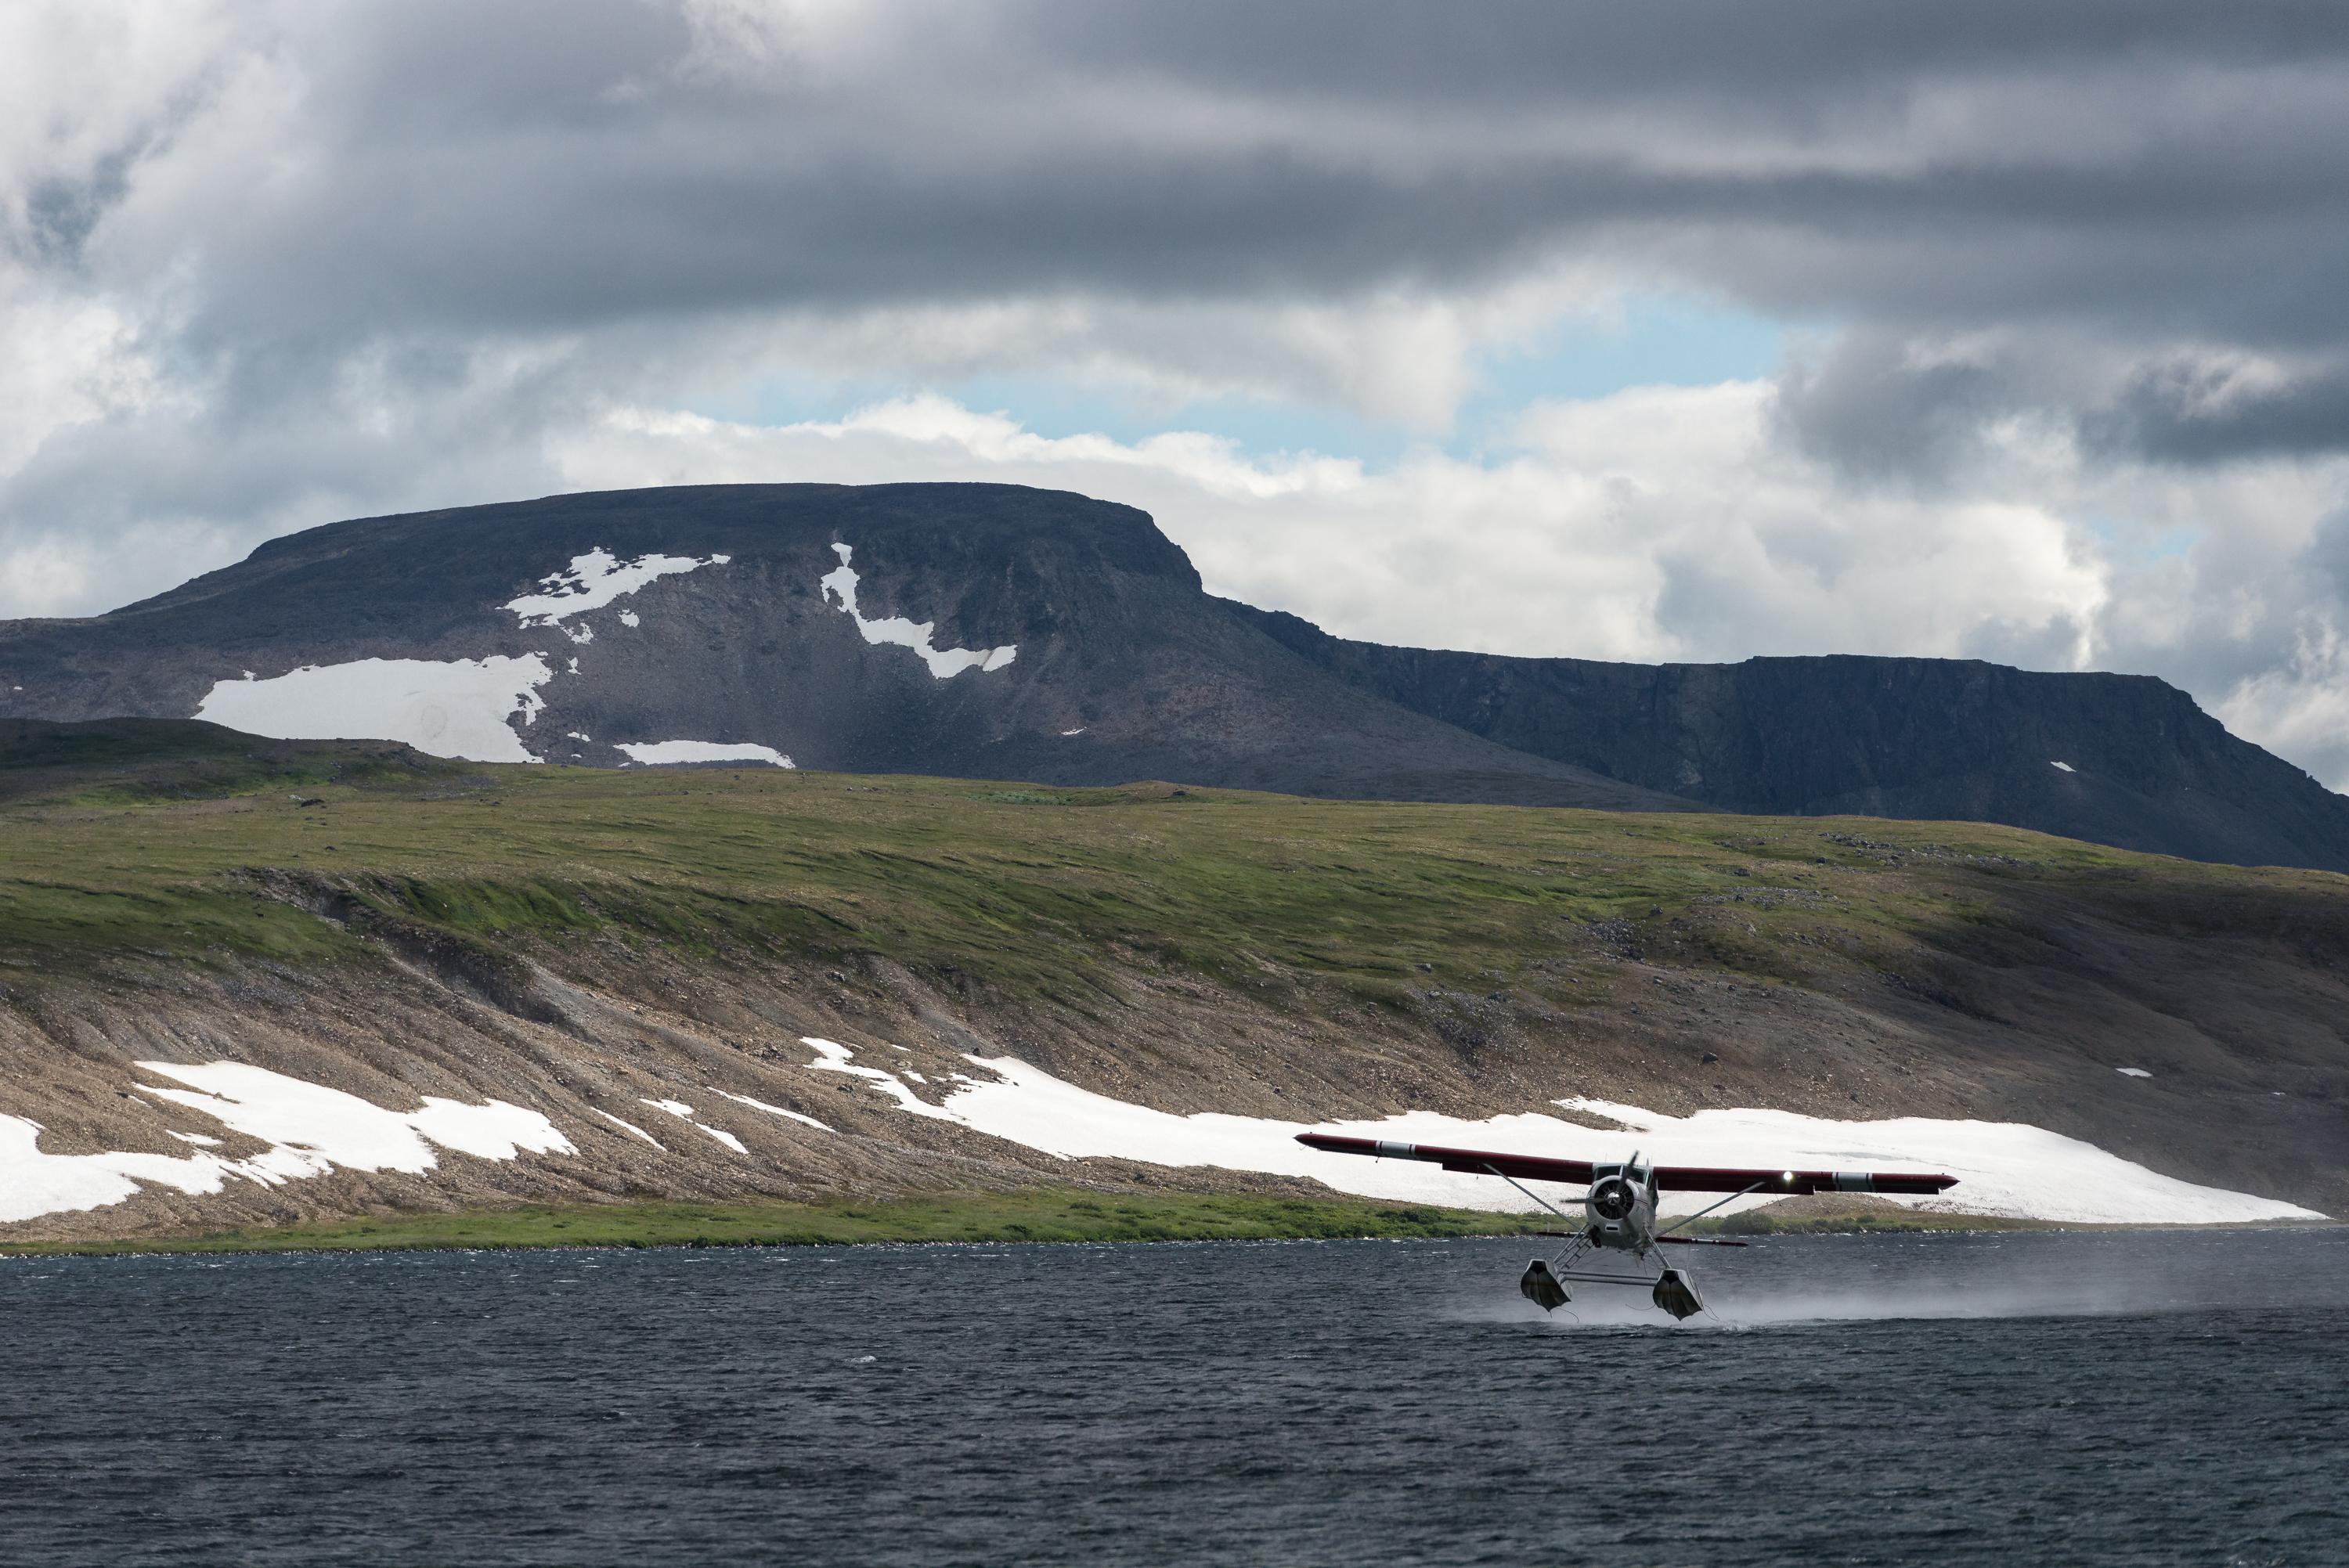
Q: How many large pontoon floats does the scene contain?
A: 2